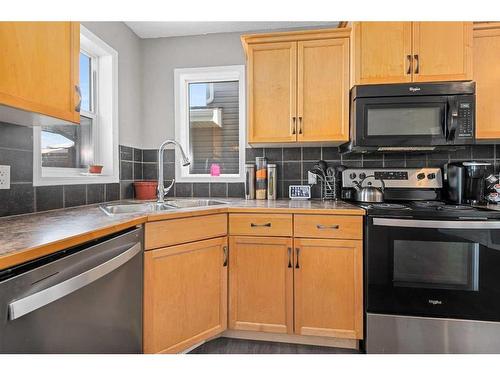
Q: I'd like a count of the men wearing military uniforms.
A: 0